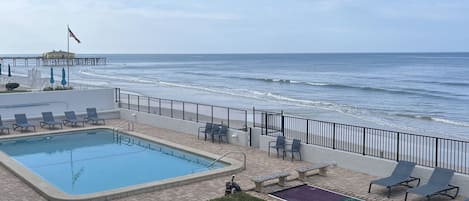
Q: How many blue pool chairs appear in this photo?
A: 12